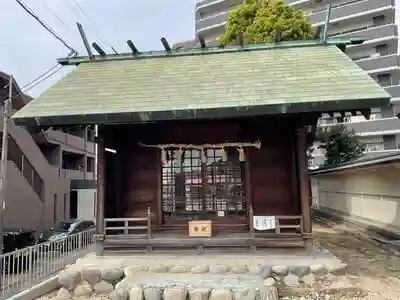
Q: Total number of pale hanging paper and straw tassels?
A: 5